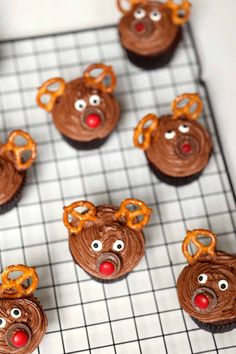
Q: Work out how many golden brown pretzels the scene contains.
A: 11